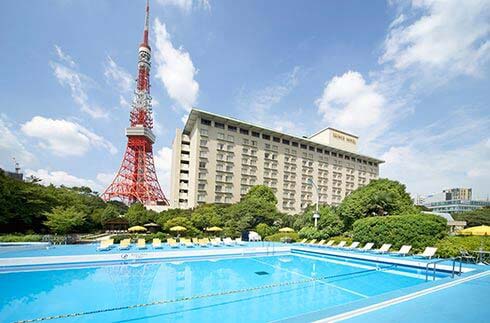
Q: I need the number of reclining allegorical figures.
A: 0